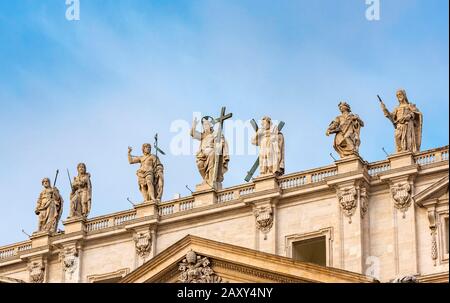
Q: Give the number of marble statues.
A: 7